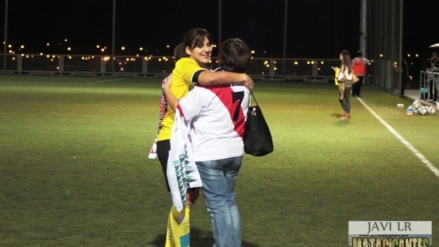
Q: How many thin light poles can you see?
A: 4